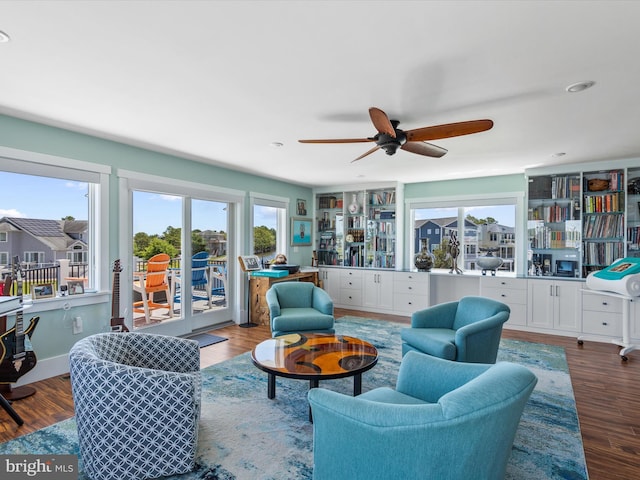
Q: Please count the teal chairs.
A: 3